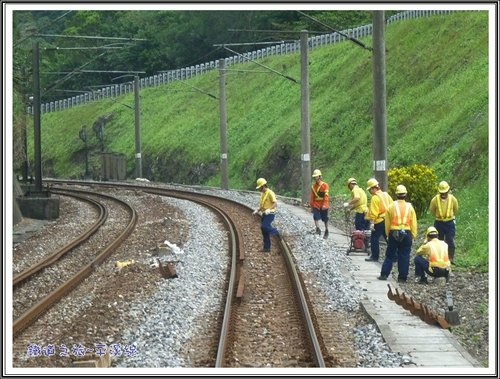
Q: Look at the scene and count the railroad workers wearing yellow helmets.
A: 7